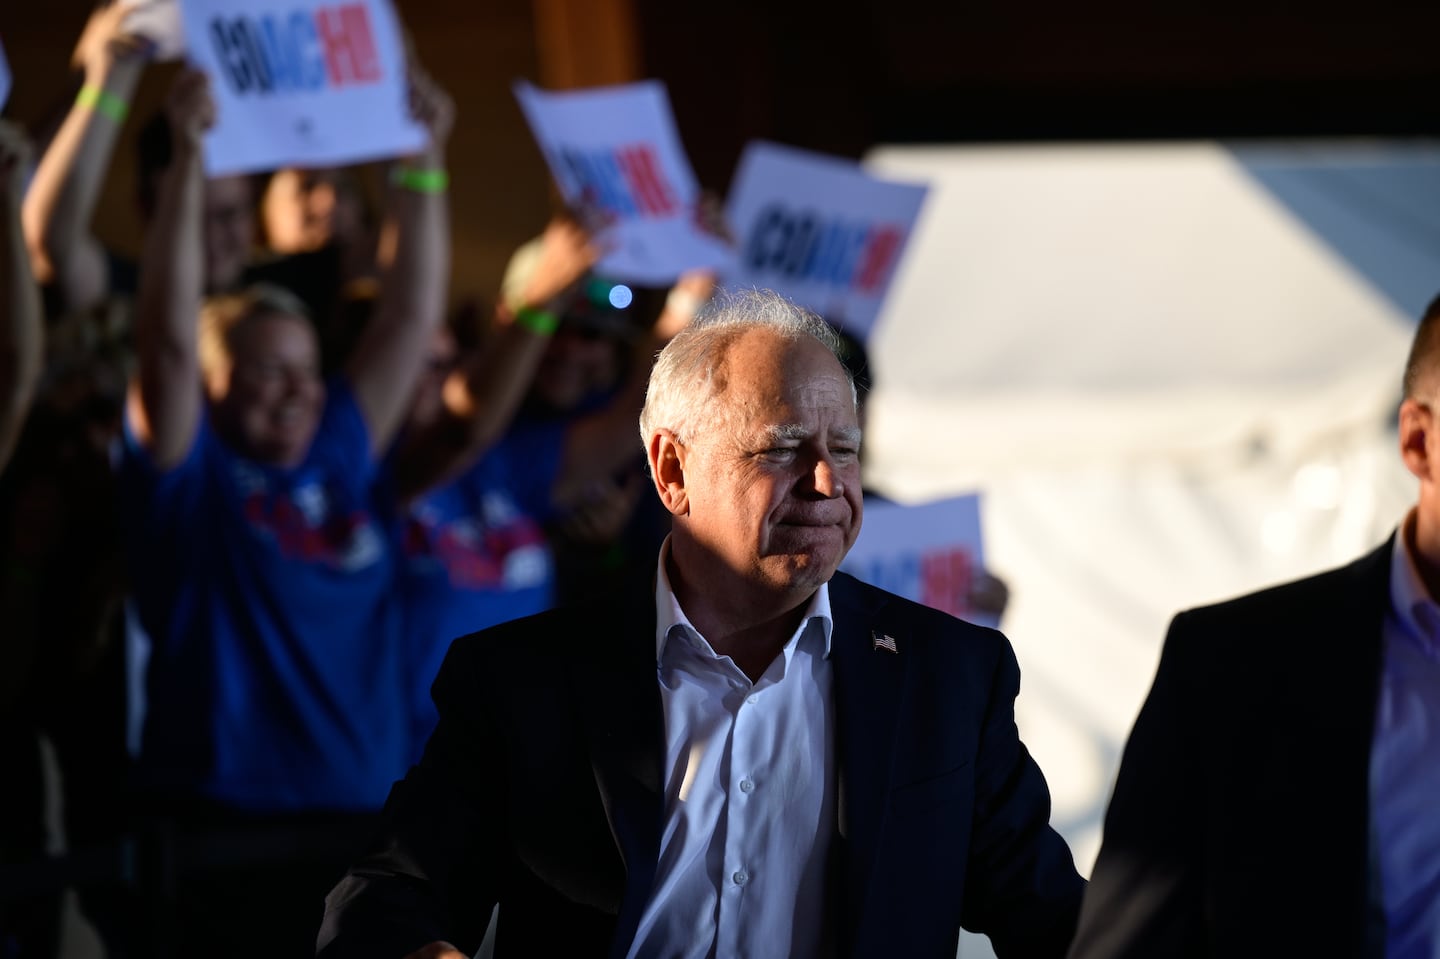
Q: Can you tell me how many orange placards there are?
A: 0